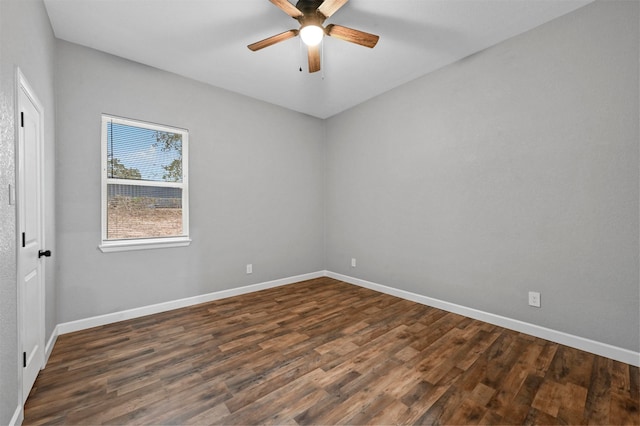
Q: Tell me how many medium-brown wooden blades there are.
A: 5